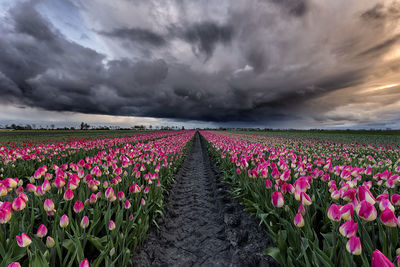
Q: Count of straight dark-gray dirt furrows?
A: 1